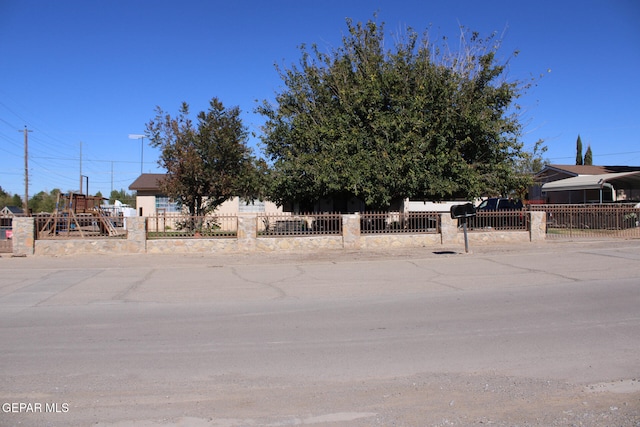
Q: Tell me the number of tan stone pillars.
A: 6